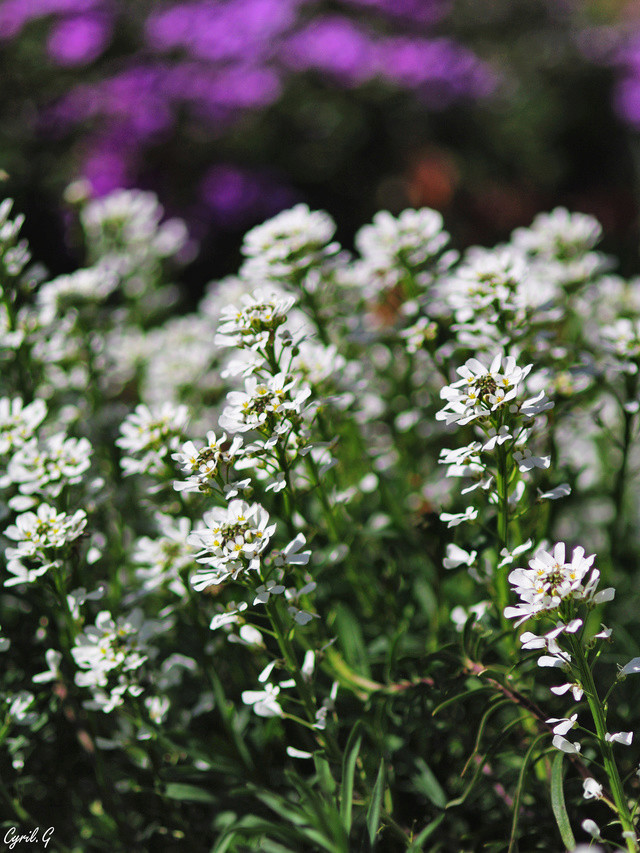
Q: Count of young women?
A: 0